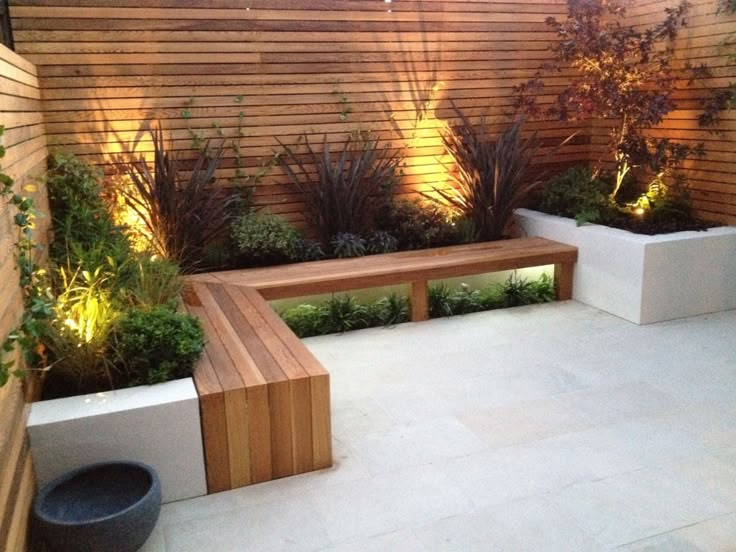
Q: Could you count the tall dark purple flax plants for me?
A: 3